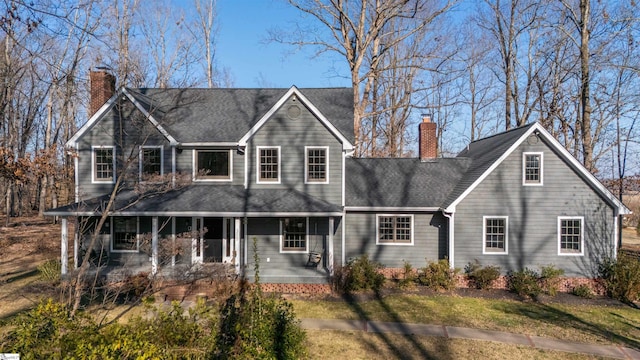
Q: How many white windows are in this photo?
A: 11